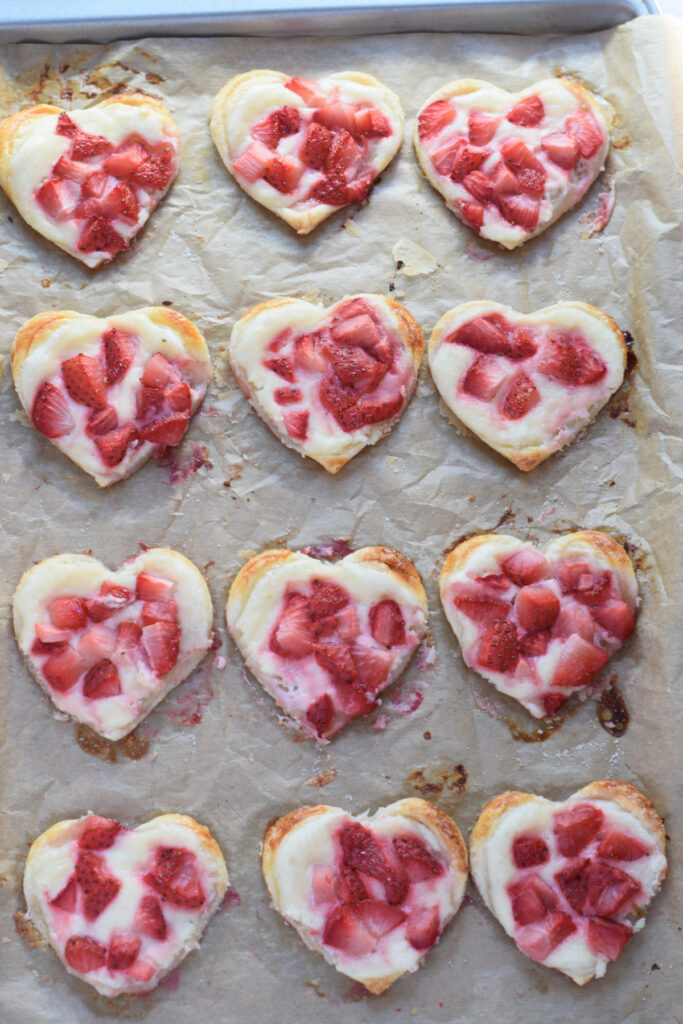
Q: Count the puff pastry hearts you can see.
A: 12